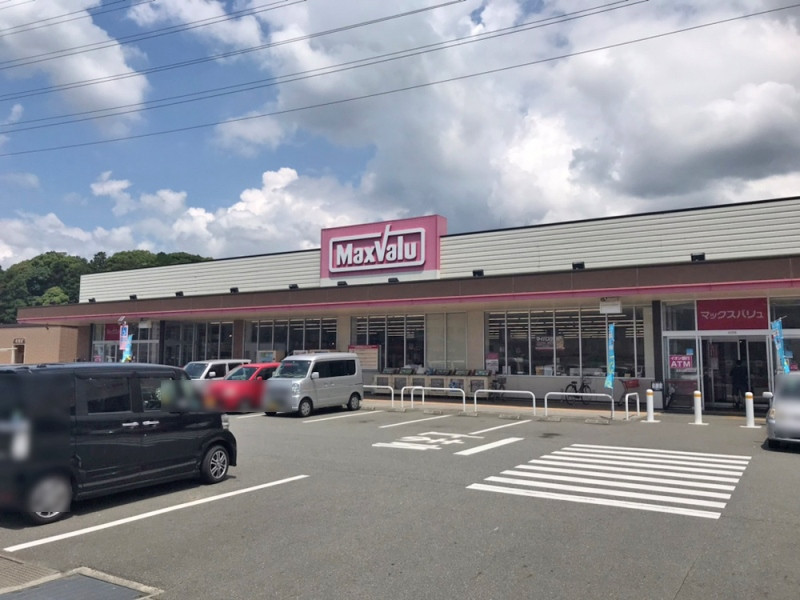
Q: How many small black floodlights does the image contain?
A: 10